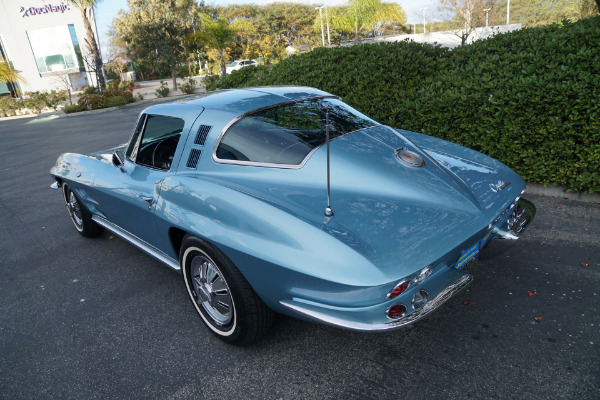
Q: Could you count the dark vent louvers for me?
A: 2